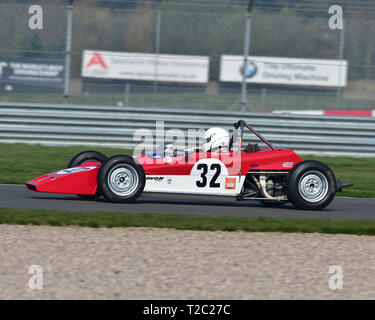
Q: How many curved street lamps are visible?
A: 0